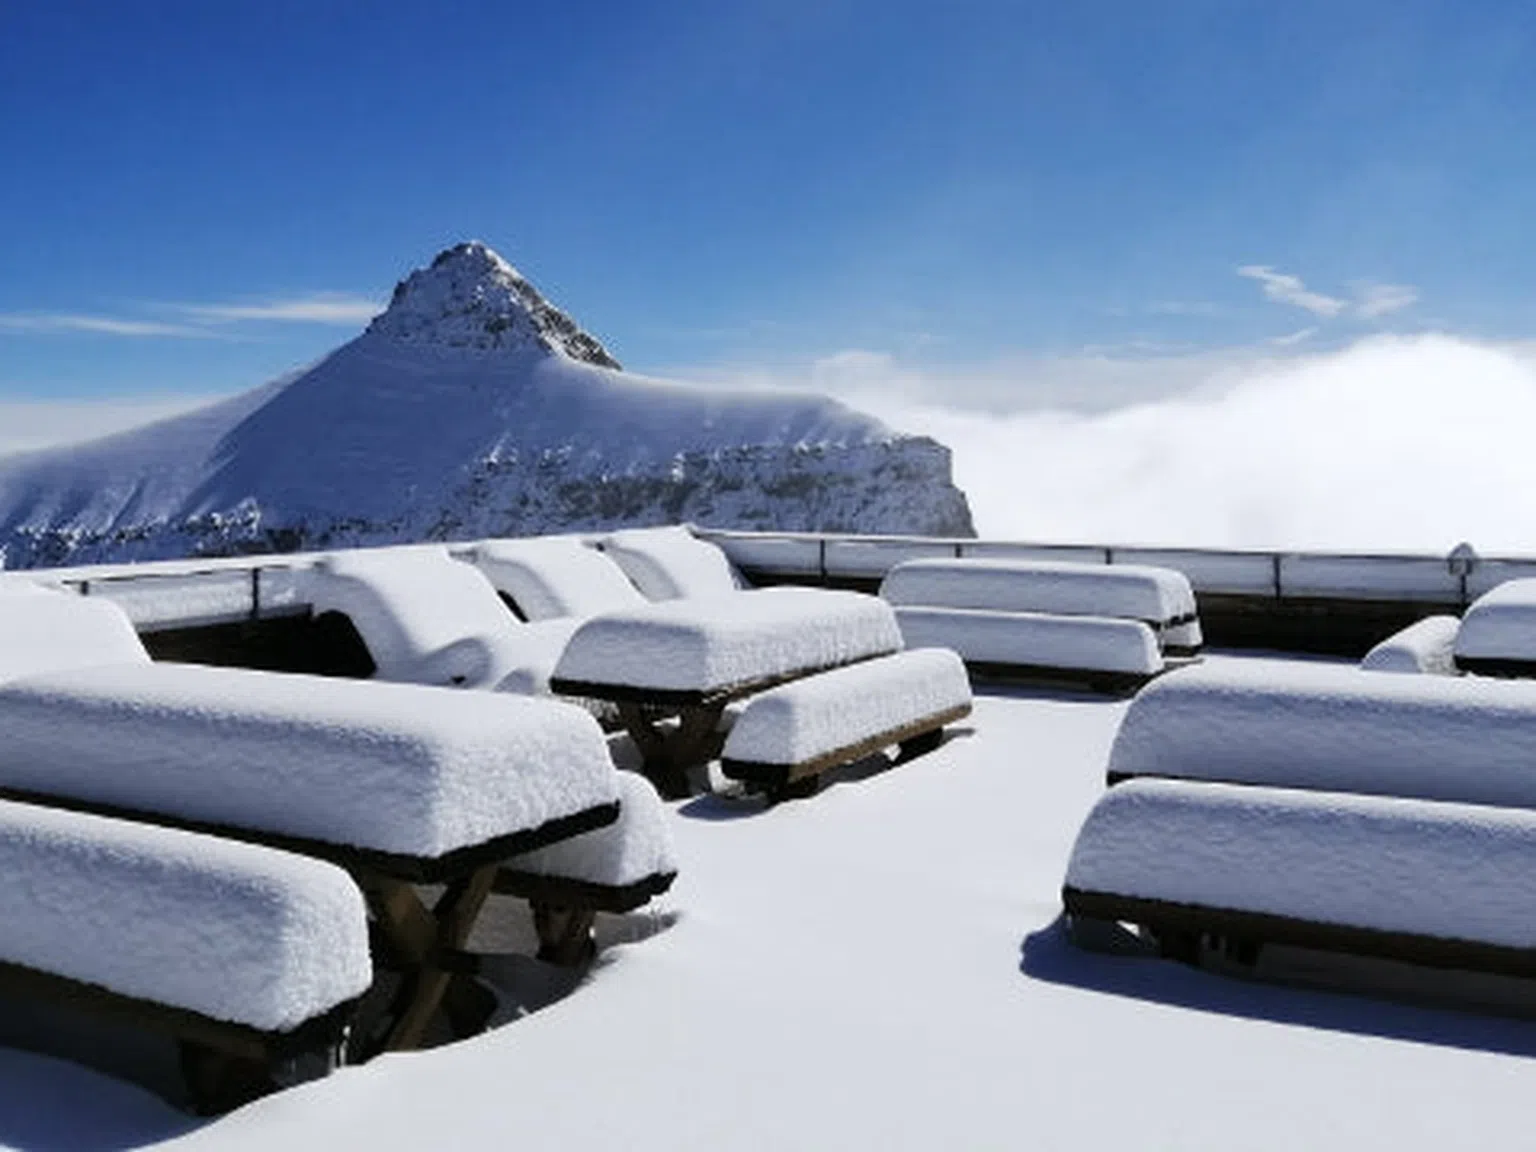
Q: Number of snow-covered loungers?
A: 3